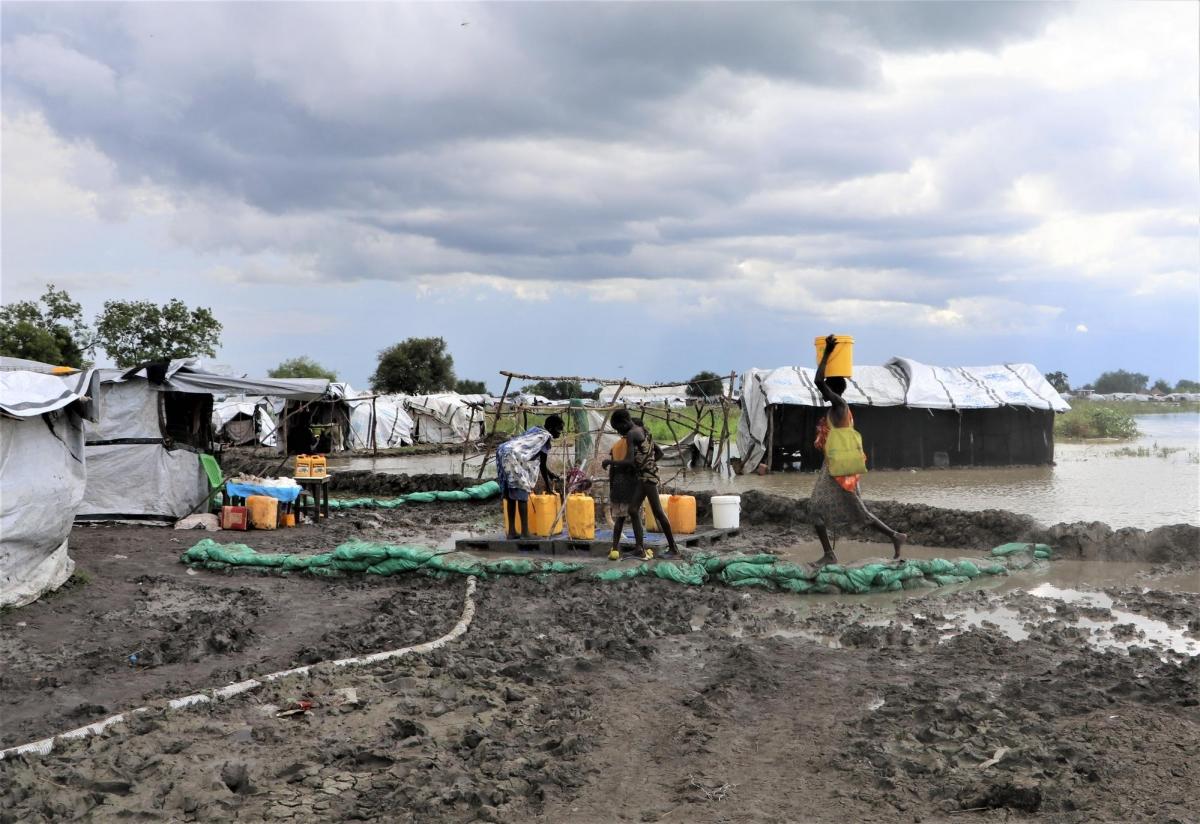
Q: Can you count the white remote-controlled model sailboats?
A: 0